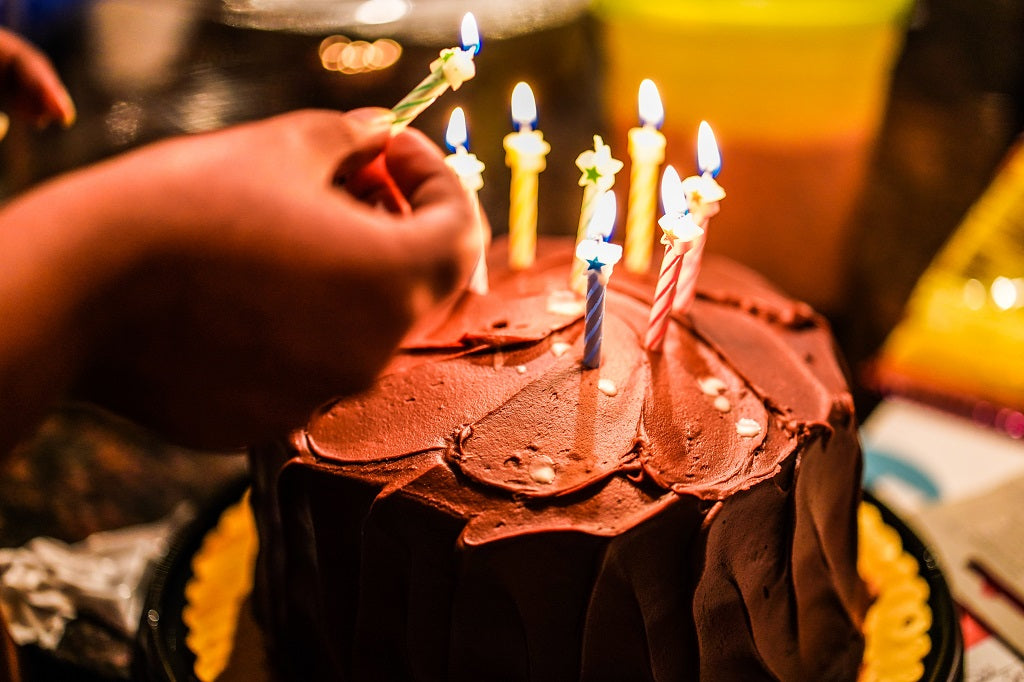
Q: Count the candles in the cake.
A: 7